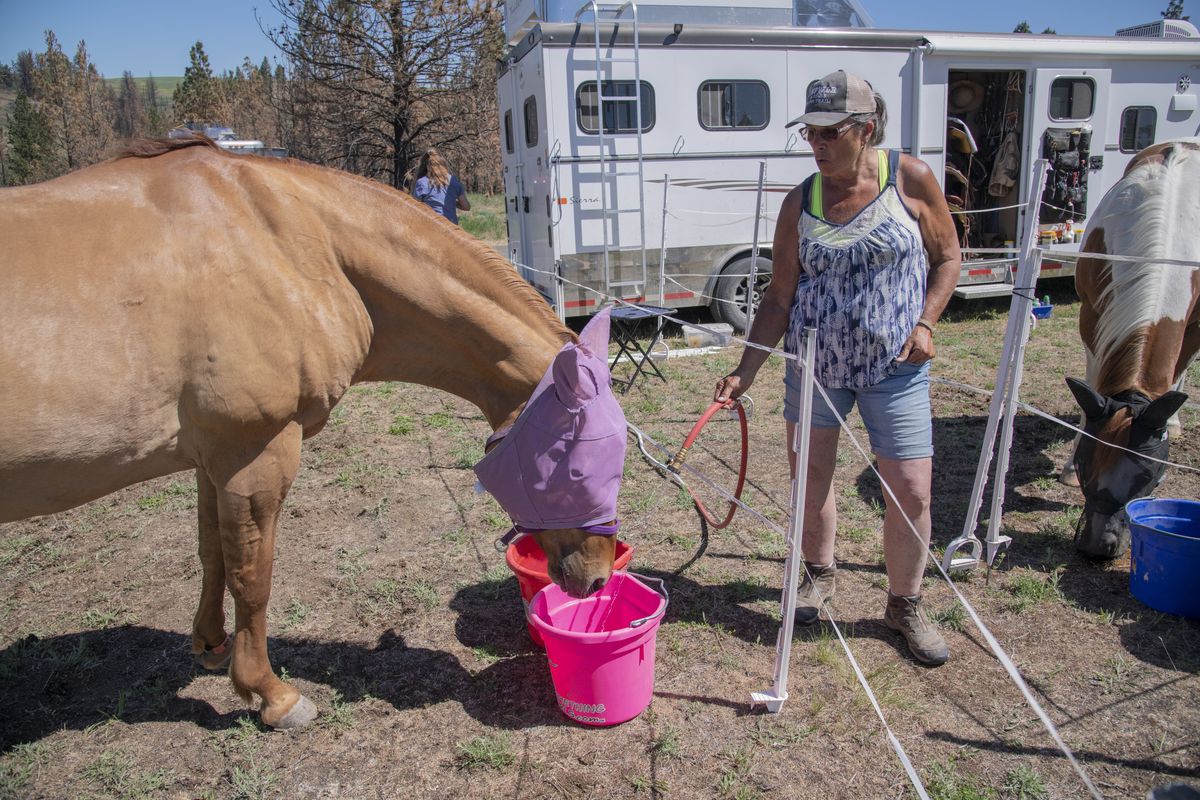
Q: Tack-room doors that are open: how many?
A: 1